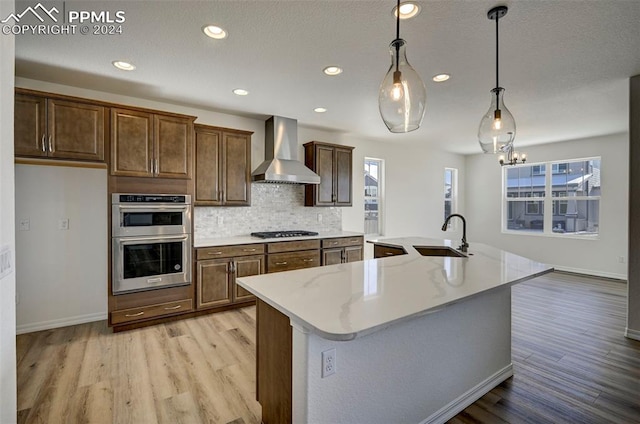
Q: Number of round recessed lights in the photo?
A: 7